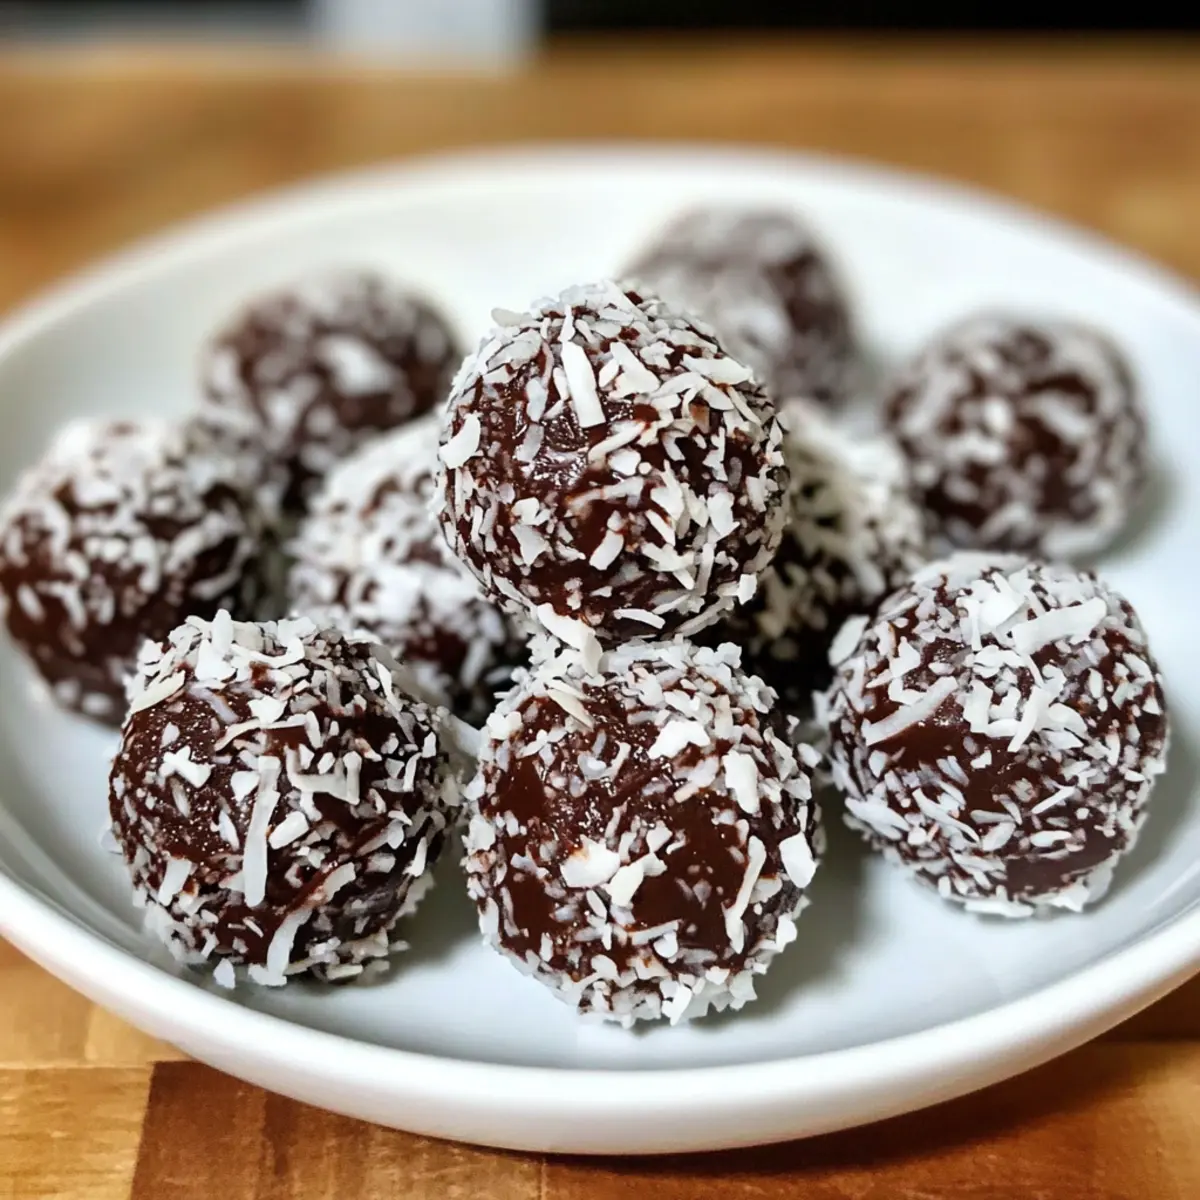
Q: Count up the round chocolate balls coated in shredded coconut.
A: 10